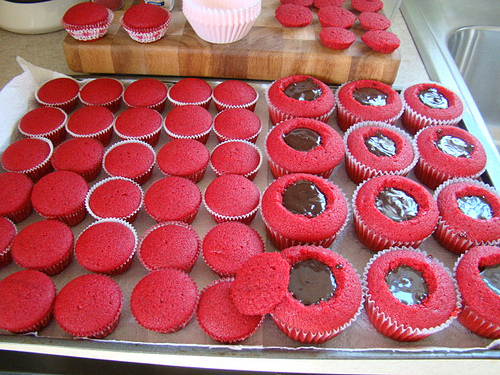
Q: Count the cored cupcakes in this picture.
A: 12